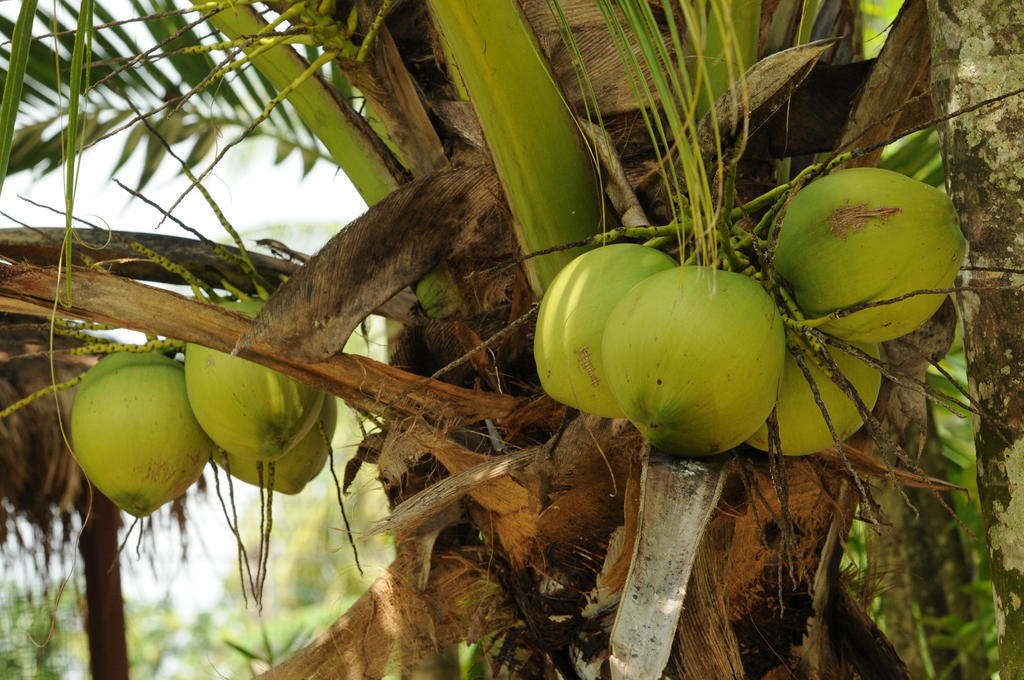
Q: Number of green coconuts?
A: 7